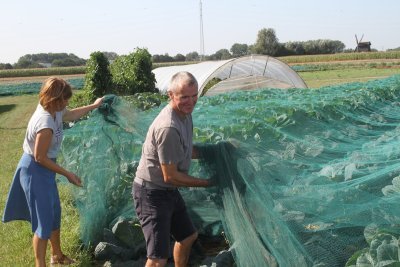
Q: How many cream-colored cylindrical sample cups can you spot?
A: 0